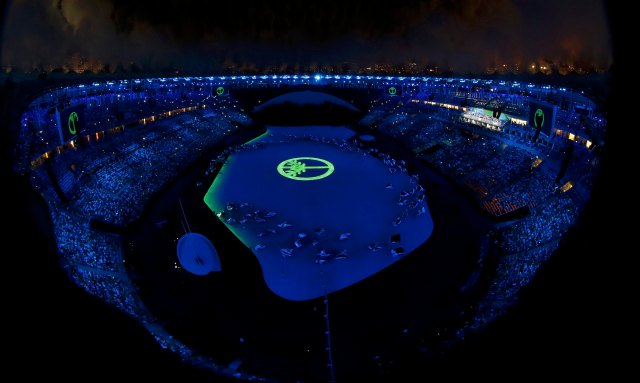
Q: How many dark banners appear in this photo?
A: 4